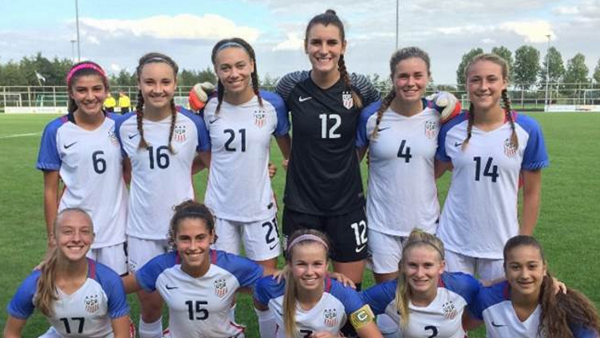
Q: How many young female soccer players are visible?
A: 11